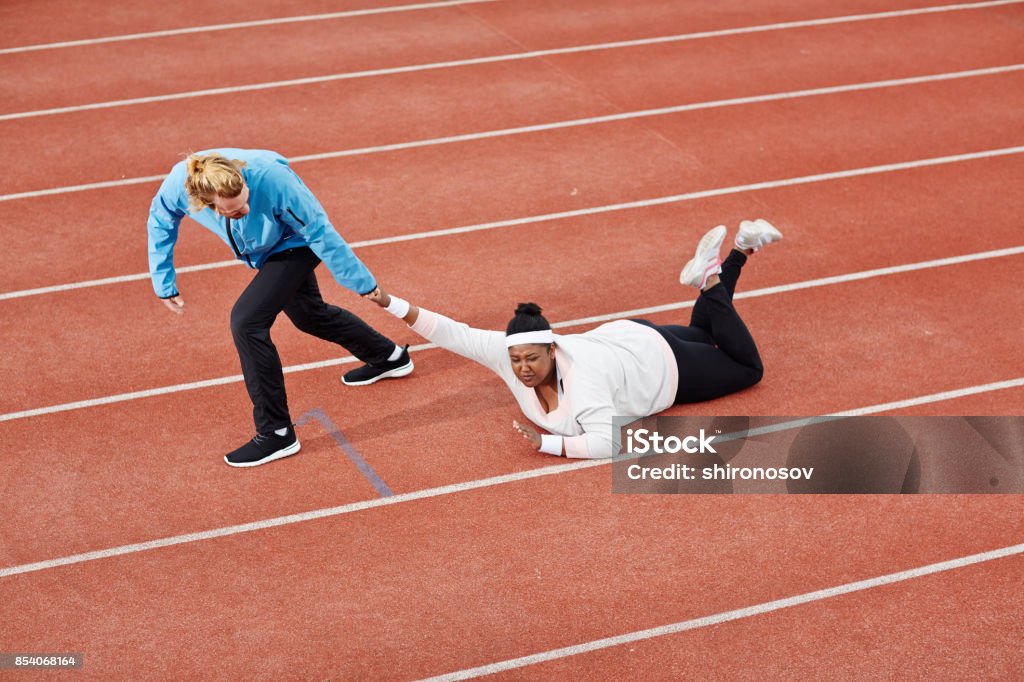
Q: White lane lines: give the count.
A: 7